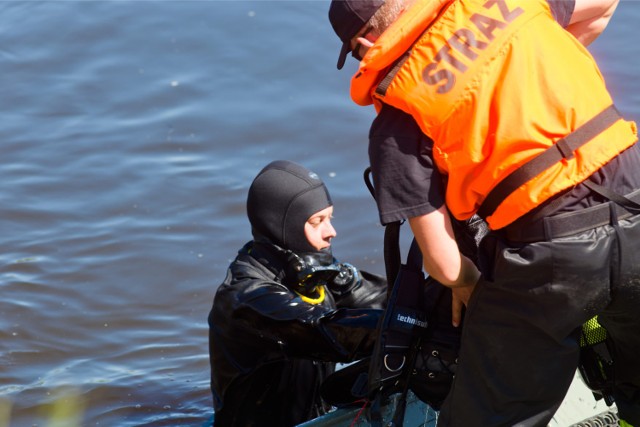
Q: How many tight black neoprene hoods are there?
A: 1